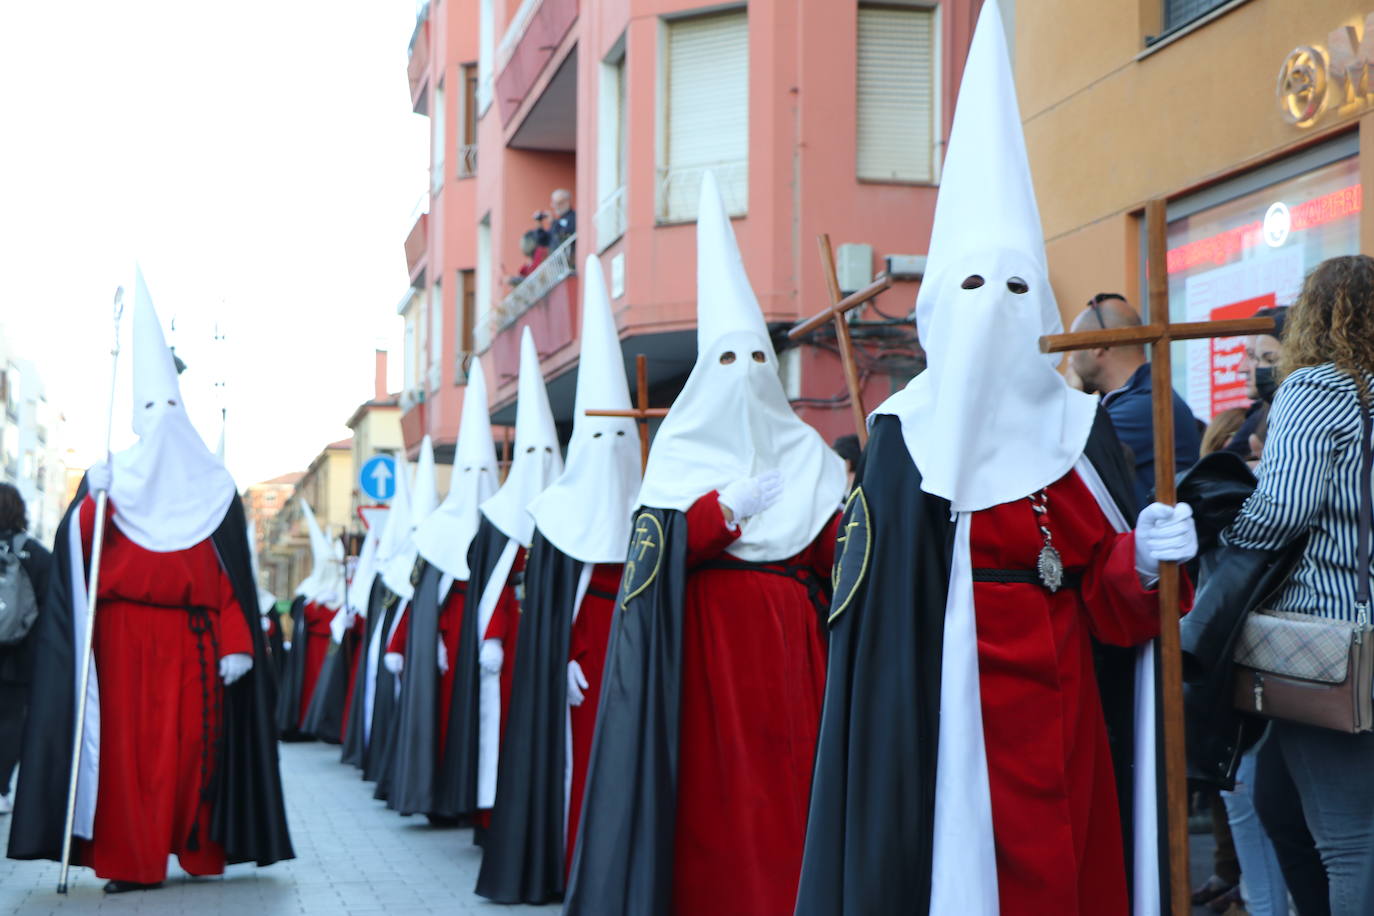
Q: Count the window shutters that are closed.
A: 2